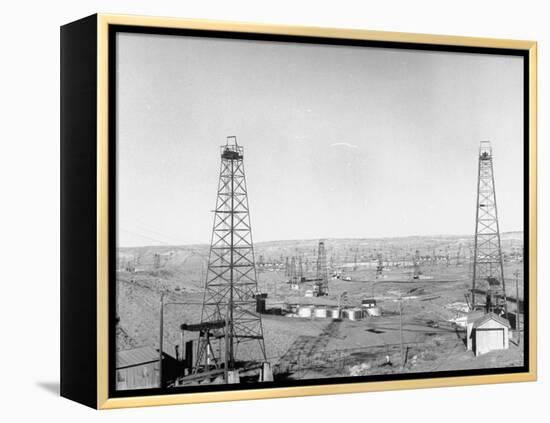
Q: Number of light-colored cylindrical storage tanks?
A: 5